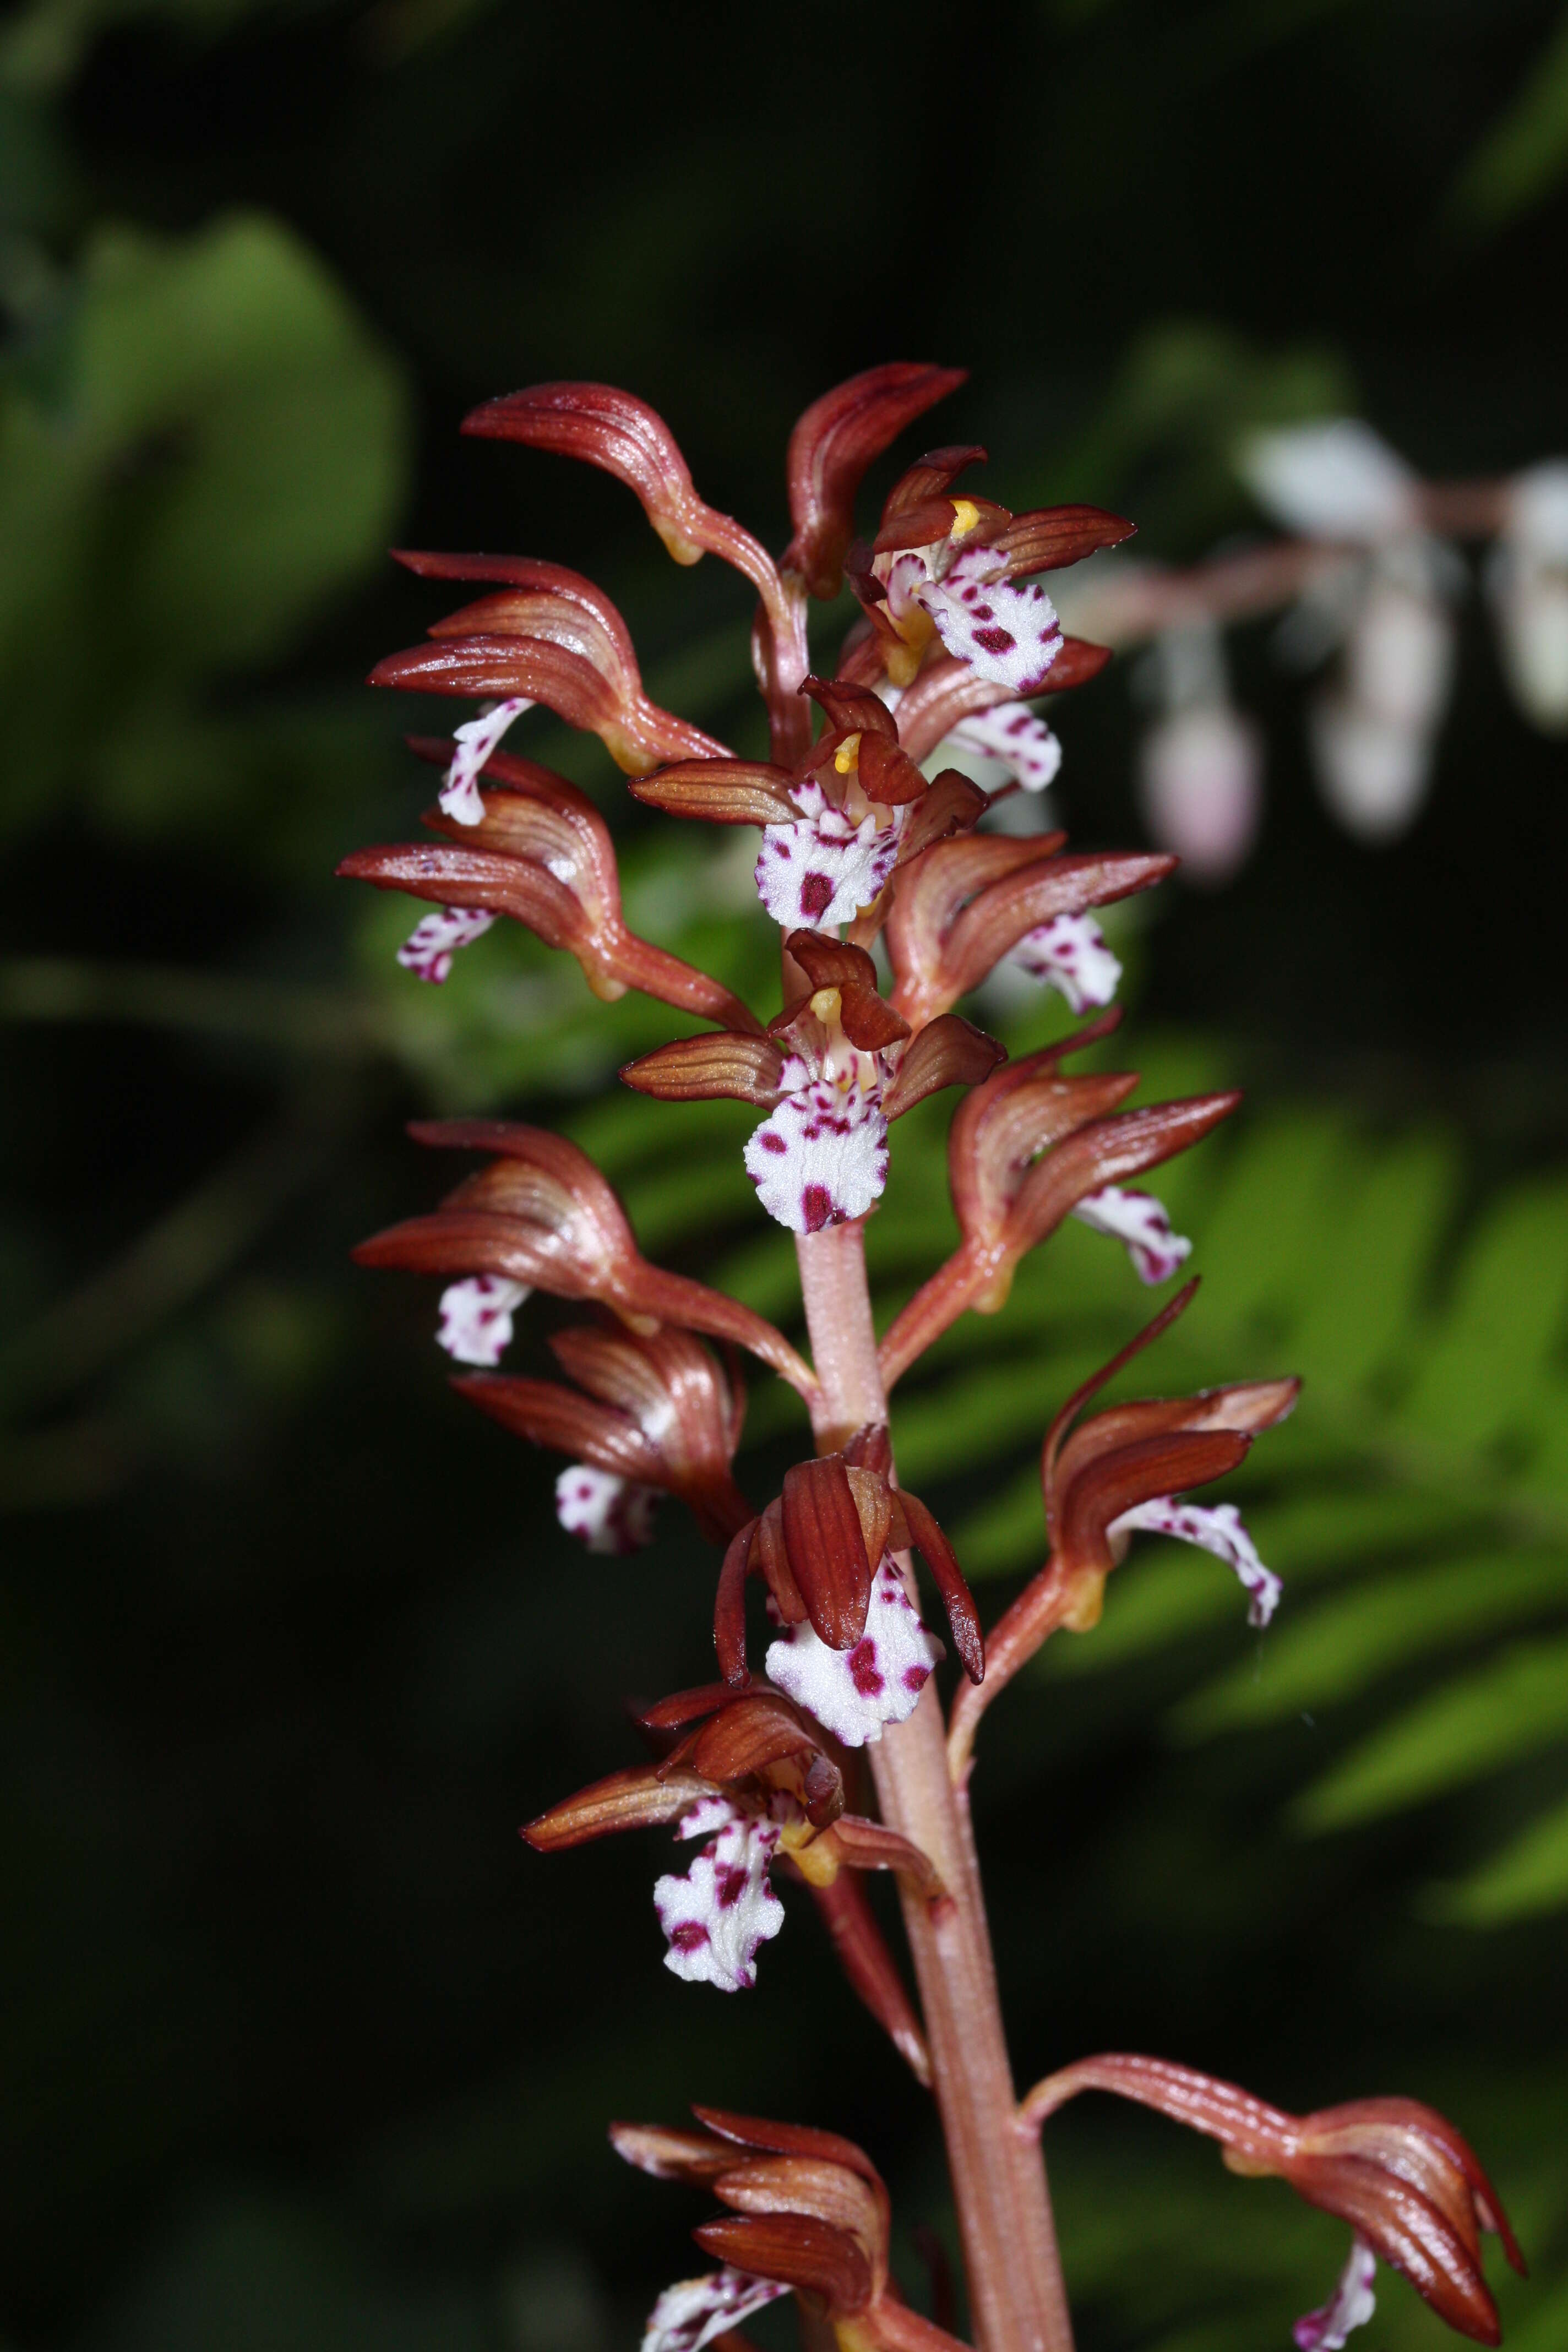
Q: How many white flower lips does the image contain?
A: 15